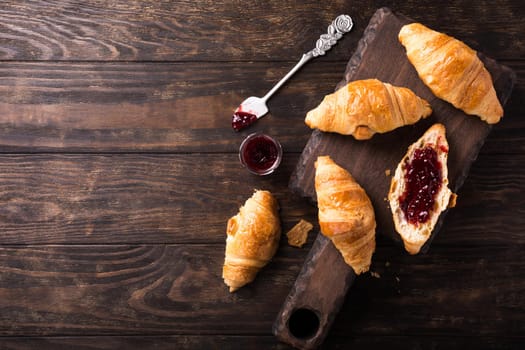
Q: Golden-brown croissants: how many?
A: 5